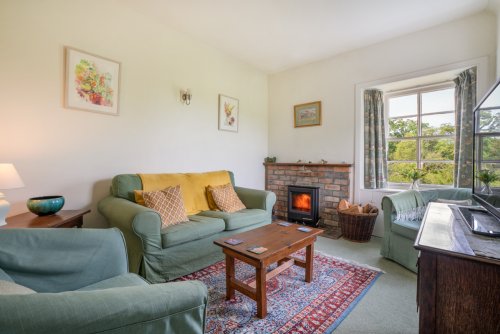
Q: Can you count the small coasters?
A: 4